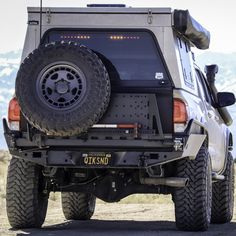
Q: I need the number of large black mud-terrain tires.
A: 5